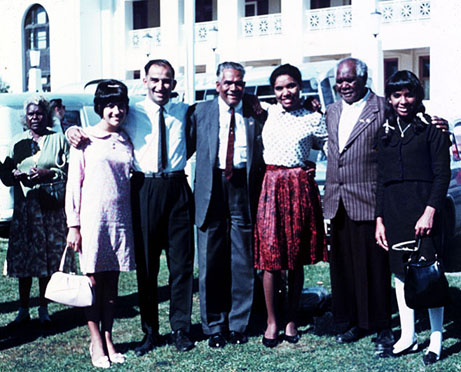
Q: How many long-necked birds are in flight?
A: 0